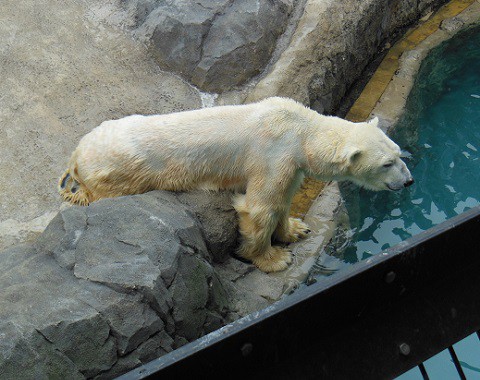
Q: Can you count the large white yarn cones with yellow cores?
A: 0